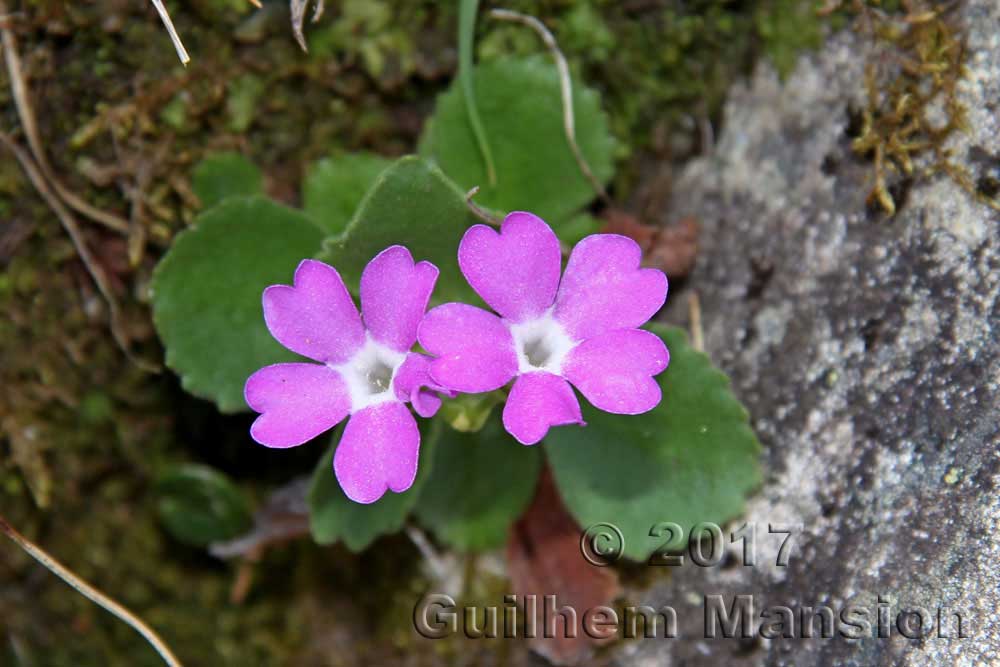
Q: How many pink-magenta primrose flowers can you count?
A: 2